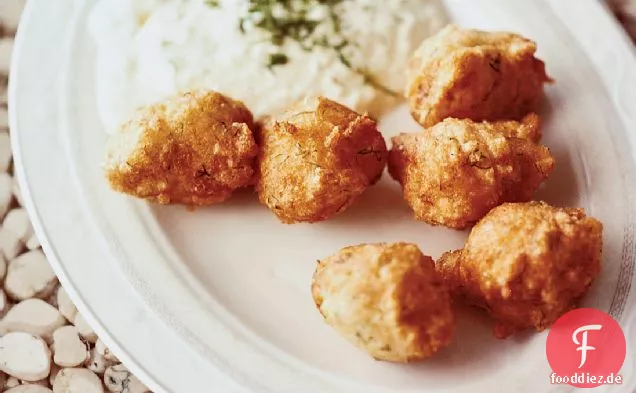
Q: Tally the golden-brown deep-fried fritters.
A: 6